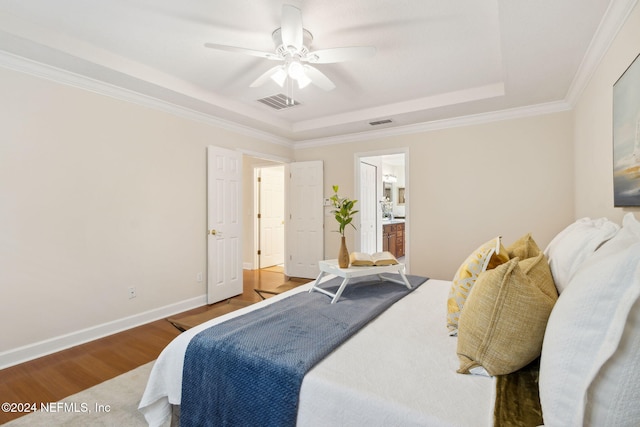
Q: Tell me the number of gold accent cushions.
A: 3